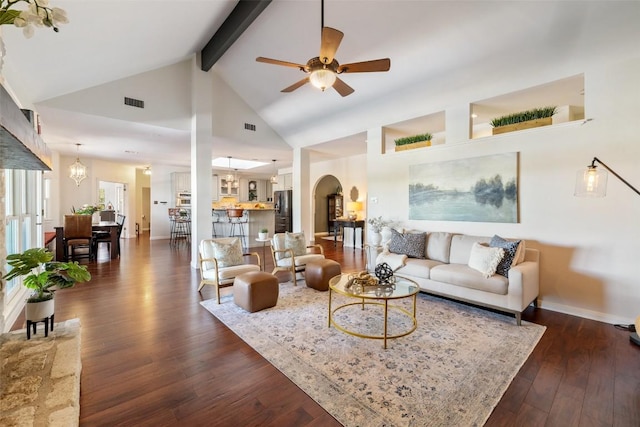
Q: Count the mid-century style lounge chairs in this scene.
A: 2